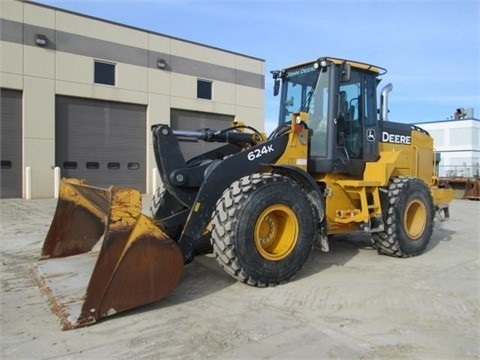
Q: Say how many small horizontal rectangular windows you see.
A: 5